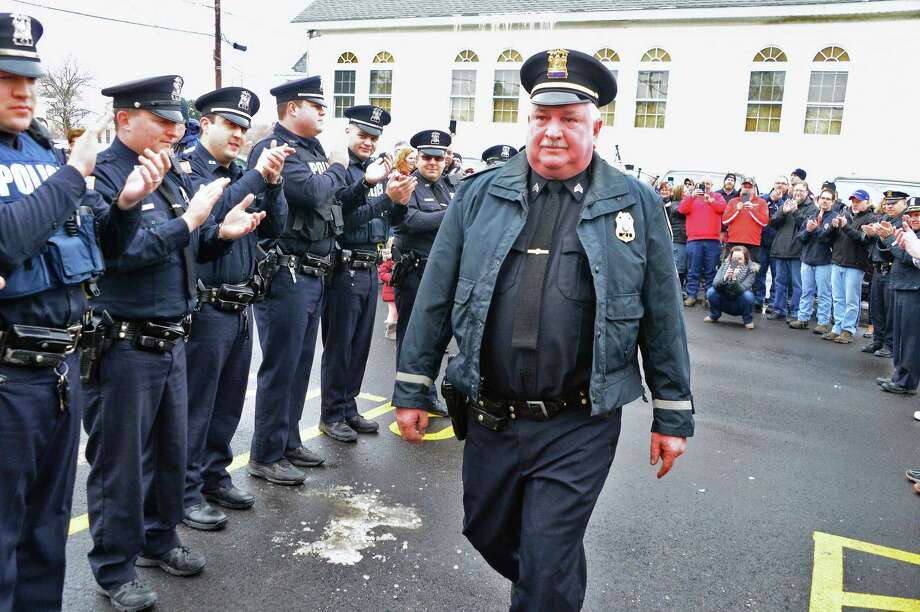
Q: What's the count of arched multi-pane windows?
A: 8